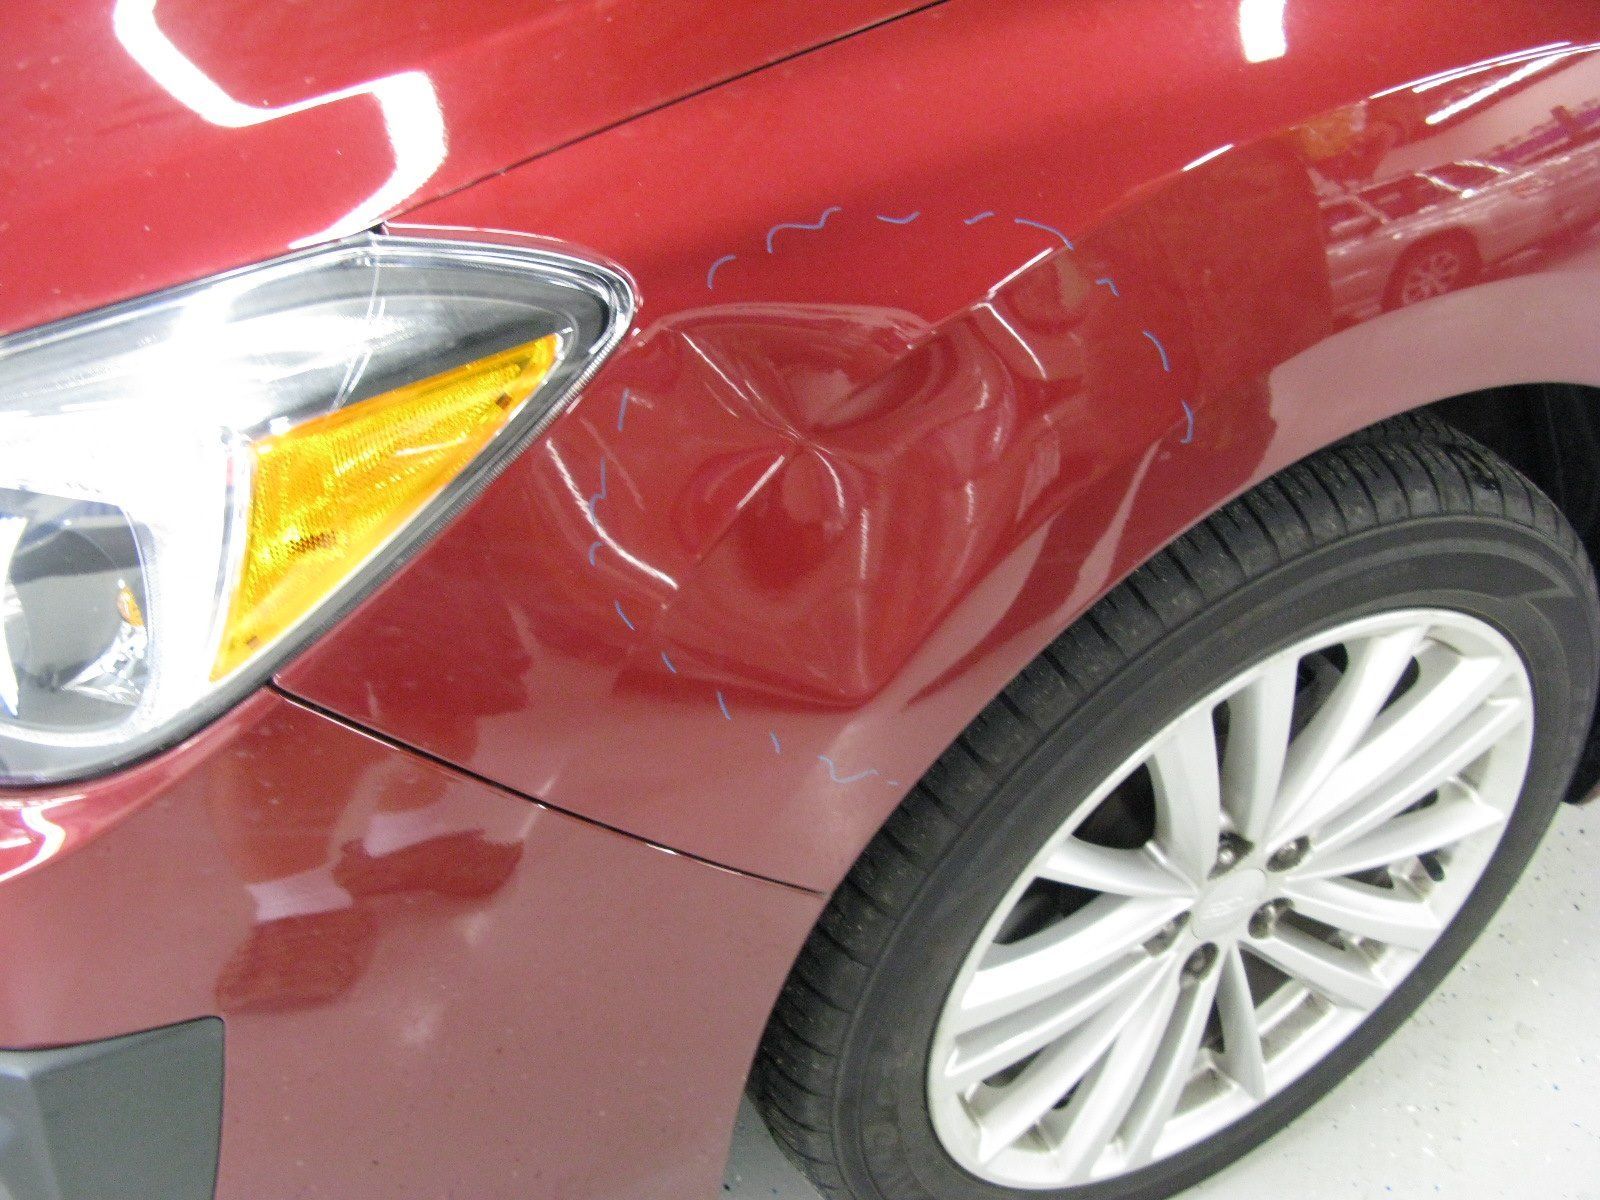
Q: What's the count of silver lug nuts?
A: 5